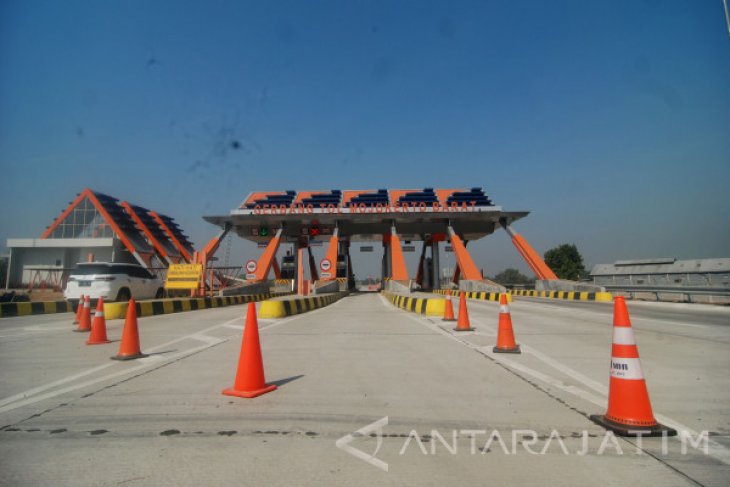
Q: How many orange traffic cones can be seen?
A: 9